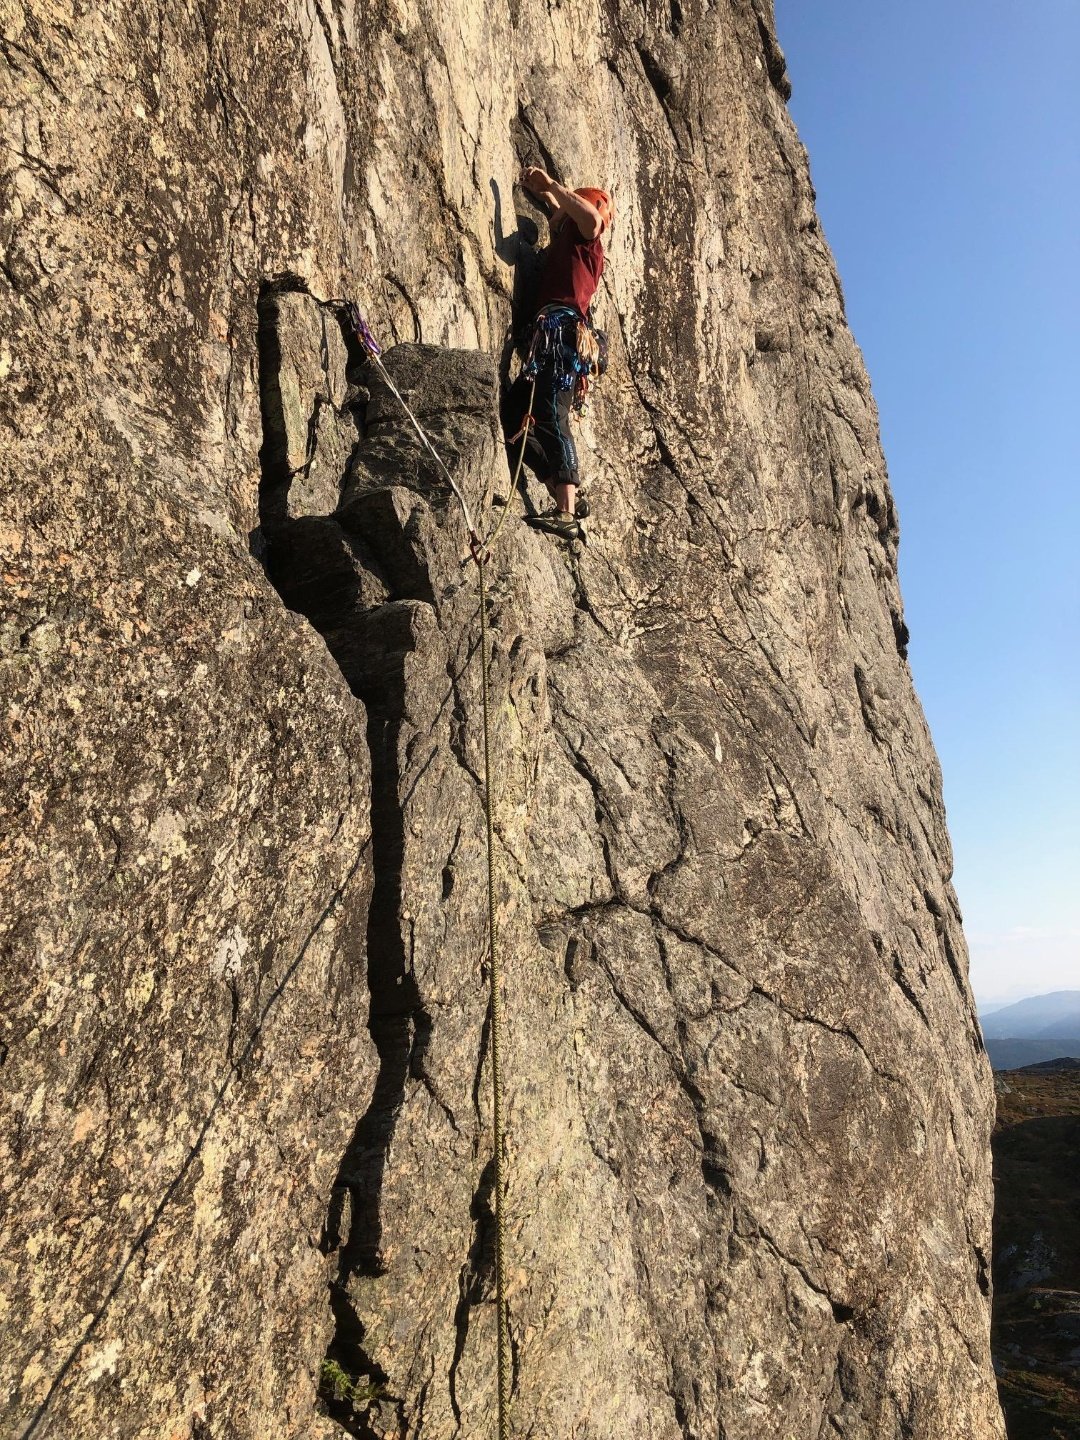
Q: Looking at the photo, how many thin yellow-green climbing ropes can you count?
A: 1